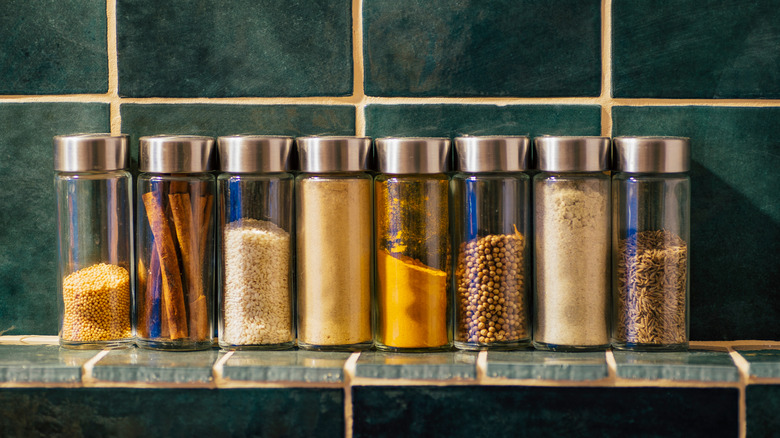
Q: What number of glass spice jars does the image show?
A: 8